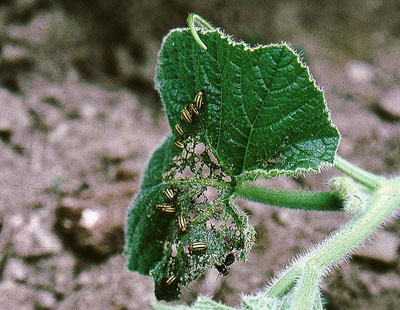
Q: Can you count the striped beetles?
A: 11